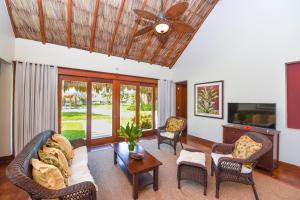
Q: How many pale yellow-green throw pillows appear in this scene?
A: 5